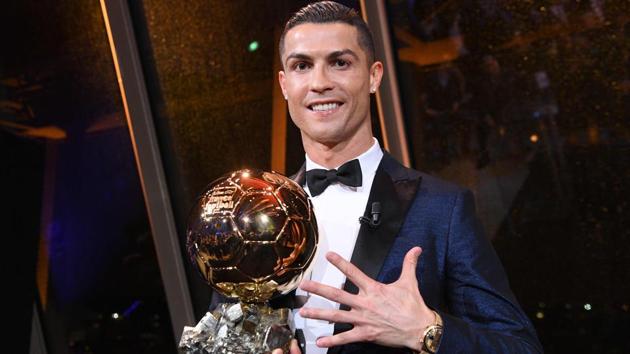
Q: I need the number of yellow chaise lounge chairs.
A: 0